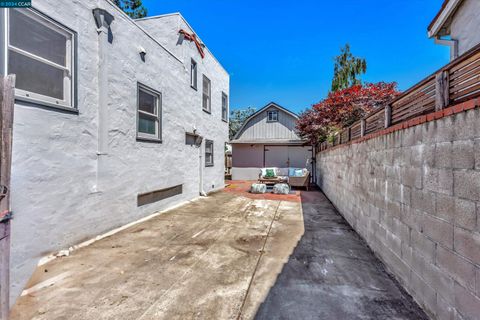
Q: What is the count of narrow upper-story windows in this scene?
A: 3